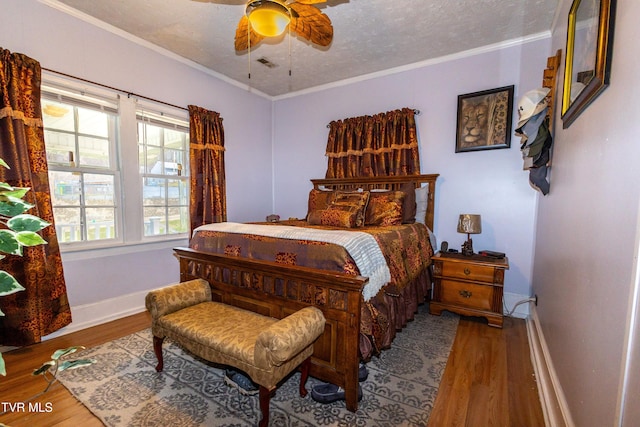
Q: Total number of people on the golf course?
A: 0